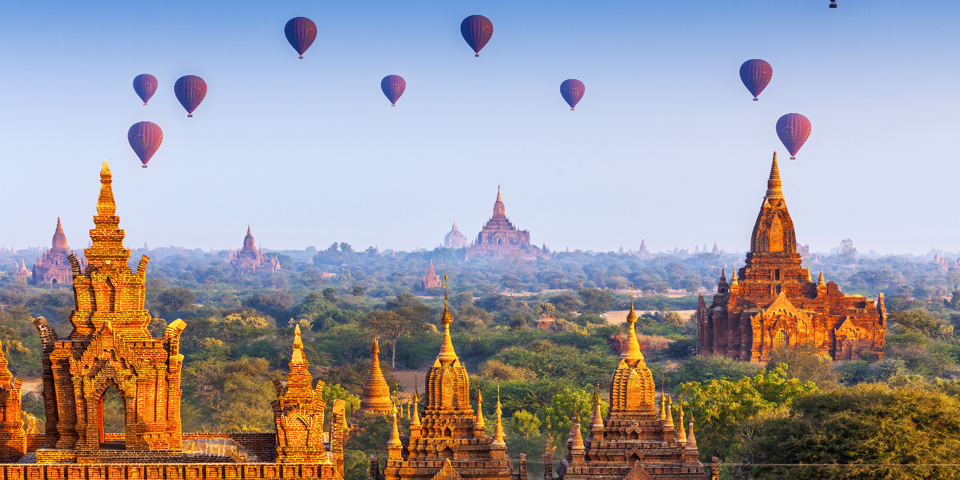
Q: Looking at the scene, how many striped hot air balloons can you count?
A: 9